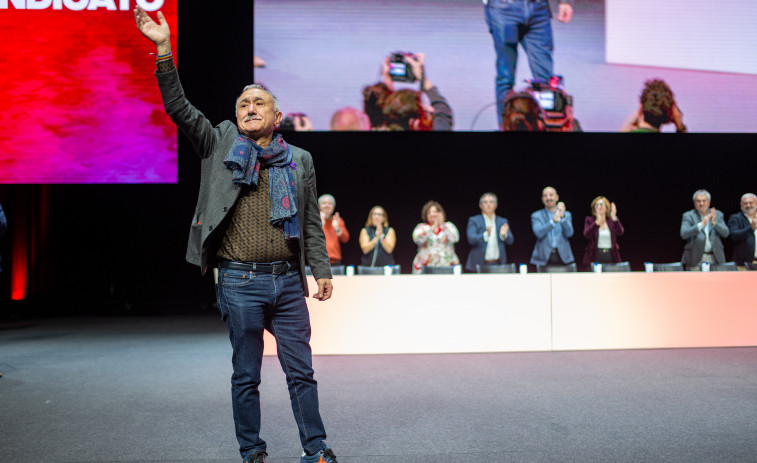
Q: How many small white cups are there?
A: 7